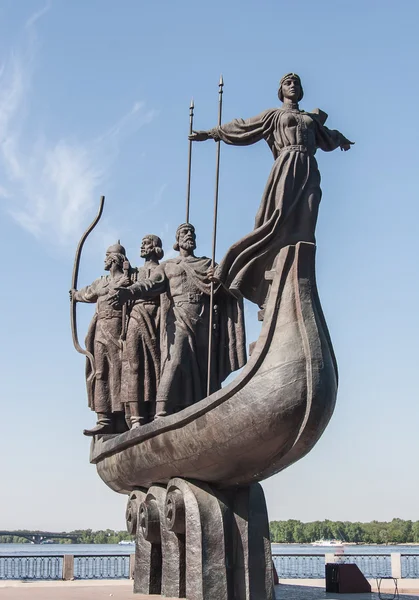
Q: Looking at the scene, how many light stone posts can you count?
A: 4